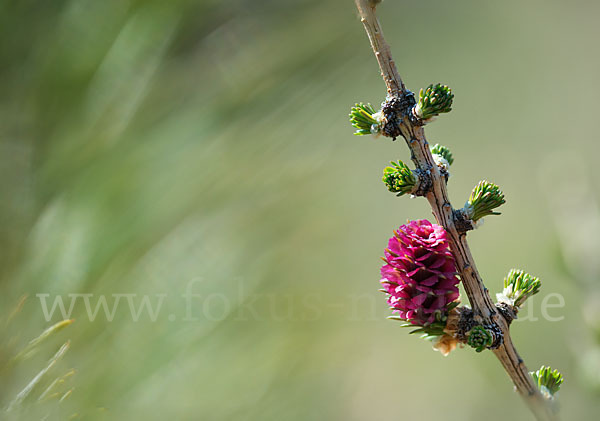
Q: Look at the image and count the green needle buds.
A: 8